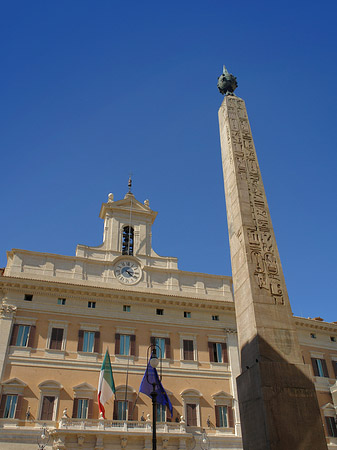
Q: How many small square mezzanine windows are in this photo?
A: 9